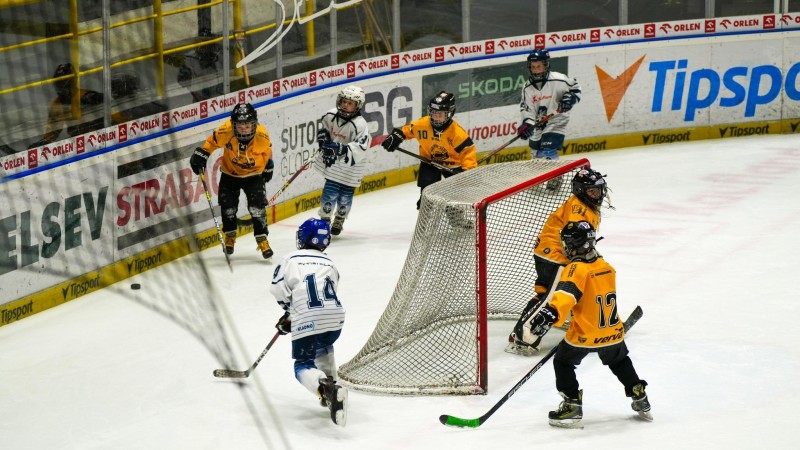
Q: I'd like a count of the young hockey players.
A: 7